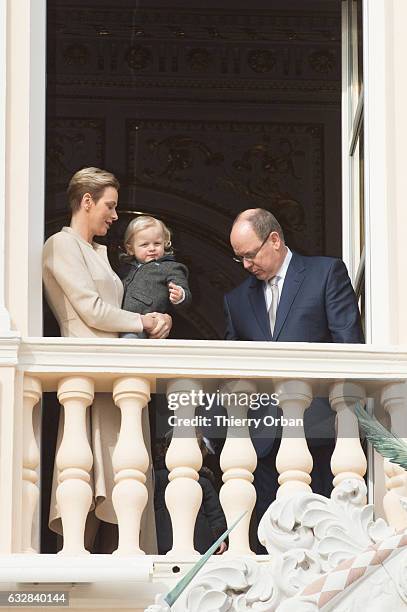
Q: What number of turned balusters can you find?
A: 8